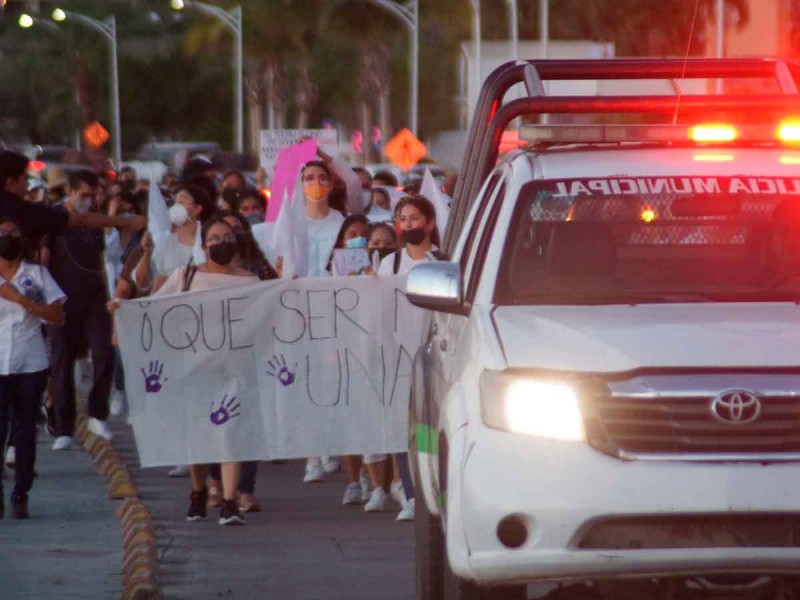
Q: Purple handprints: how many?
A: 3